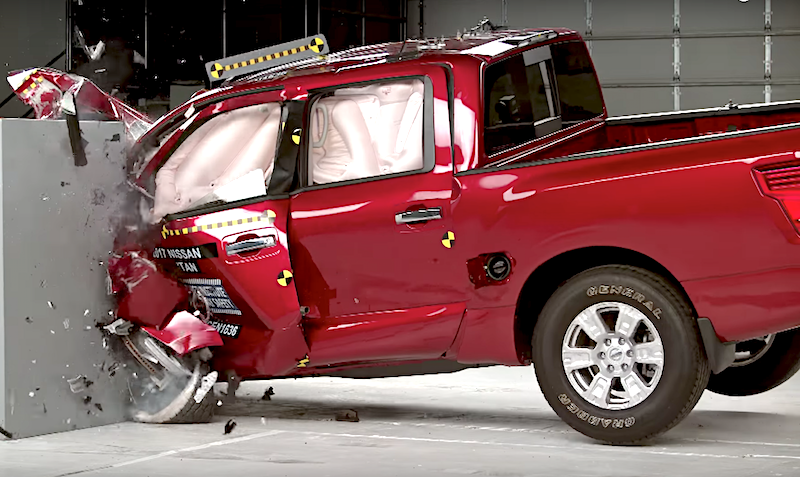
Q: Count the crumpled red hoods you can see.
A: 1